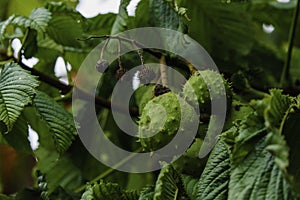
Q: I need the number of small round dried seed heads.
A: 3